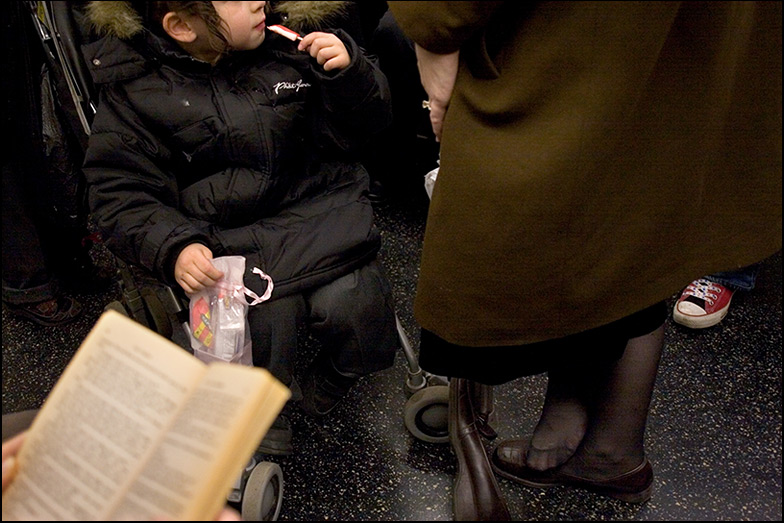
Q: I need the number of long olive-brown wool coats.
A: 1